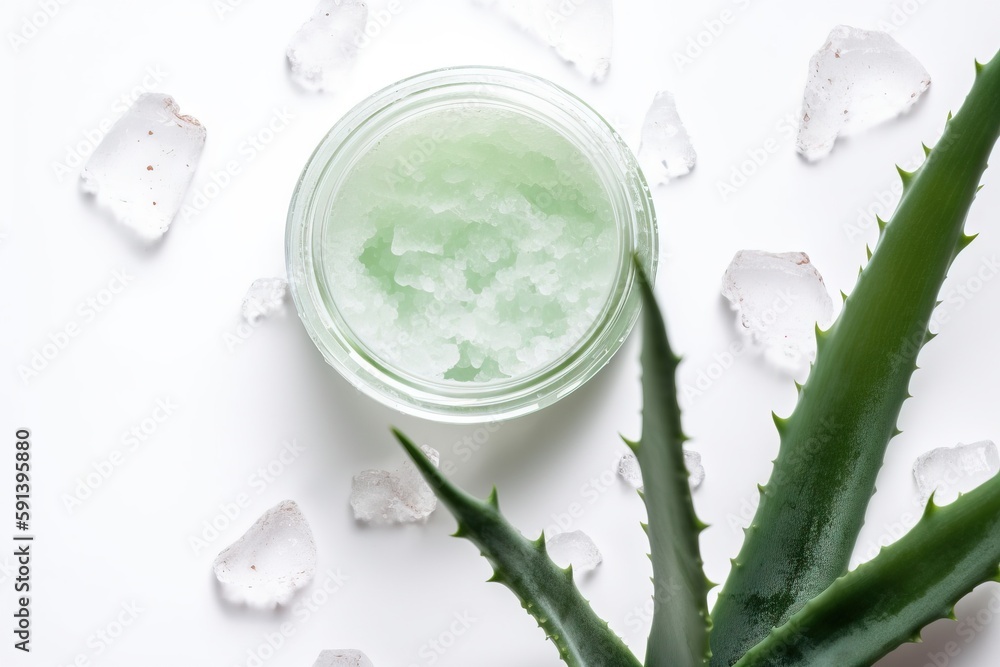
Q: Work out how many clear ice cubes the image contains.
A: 13